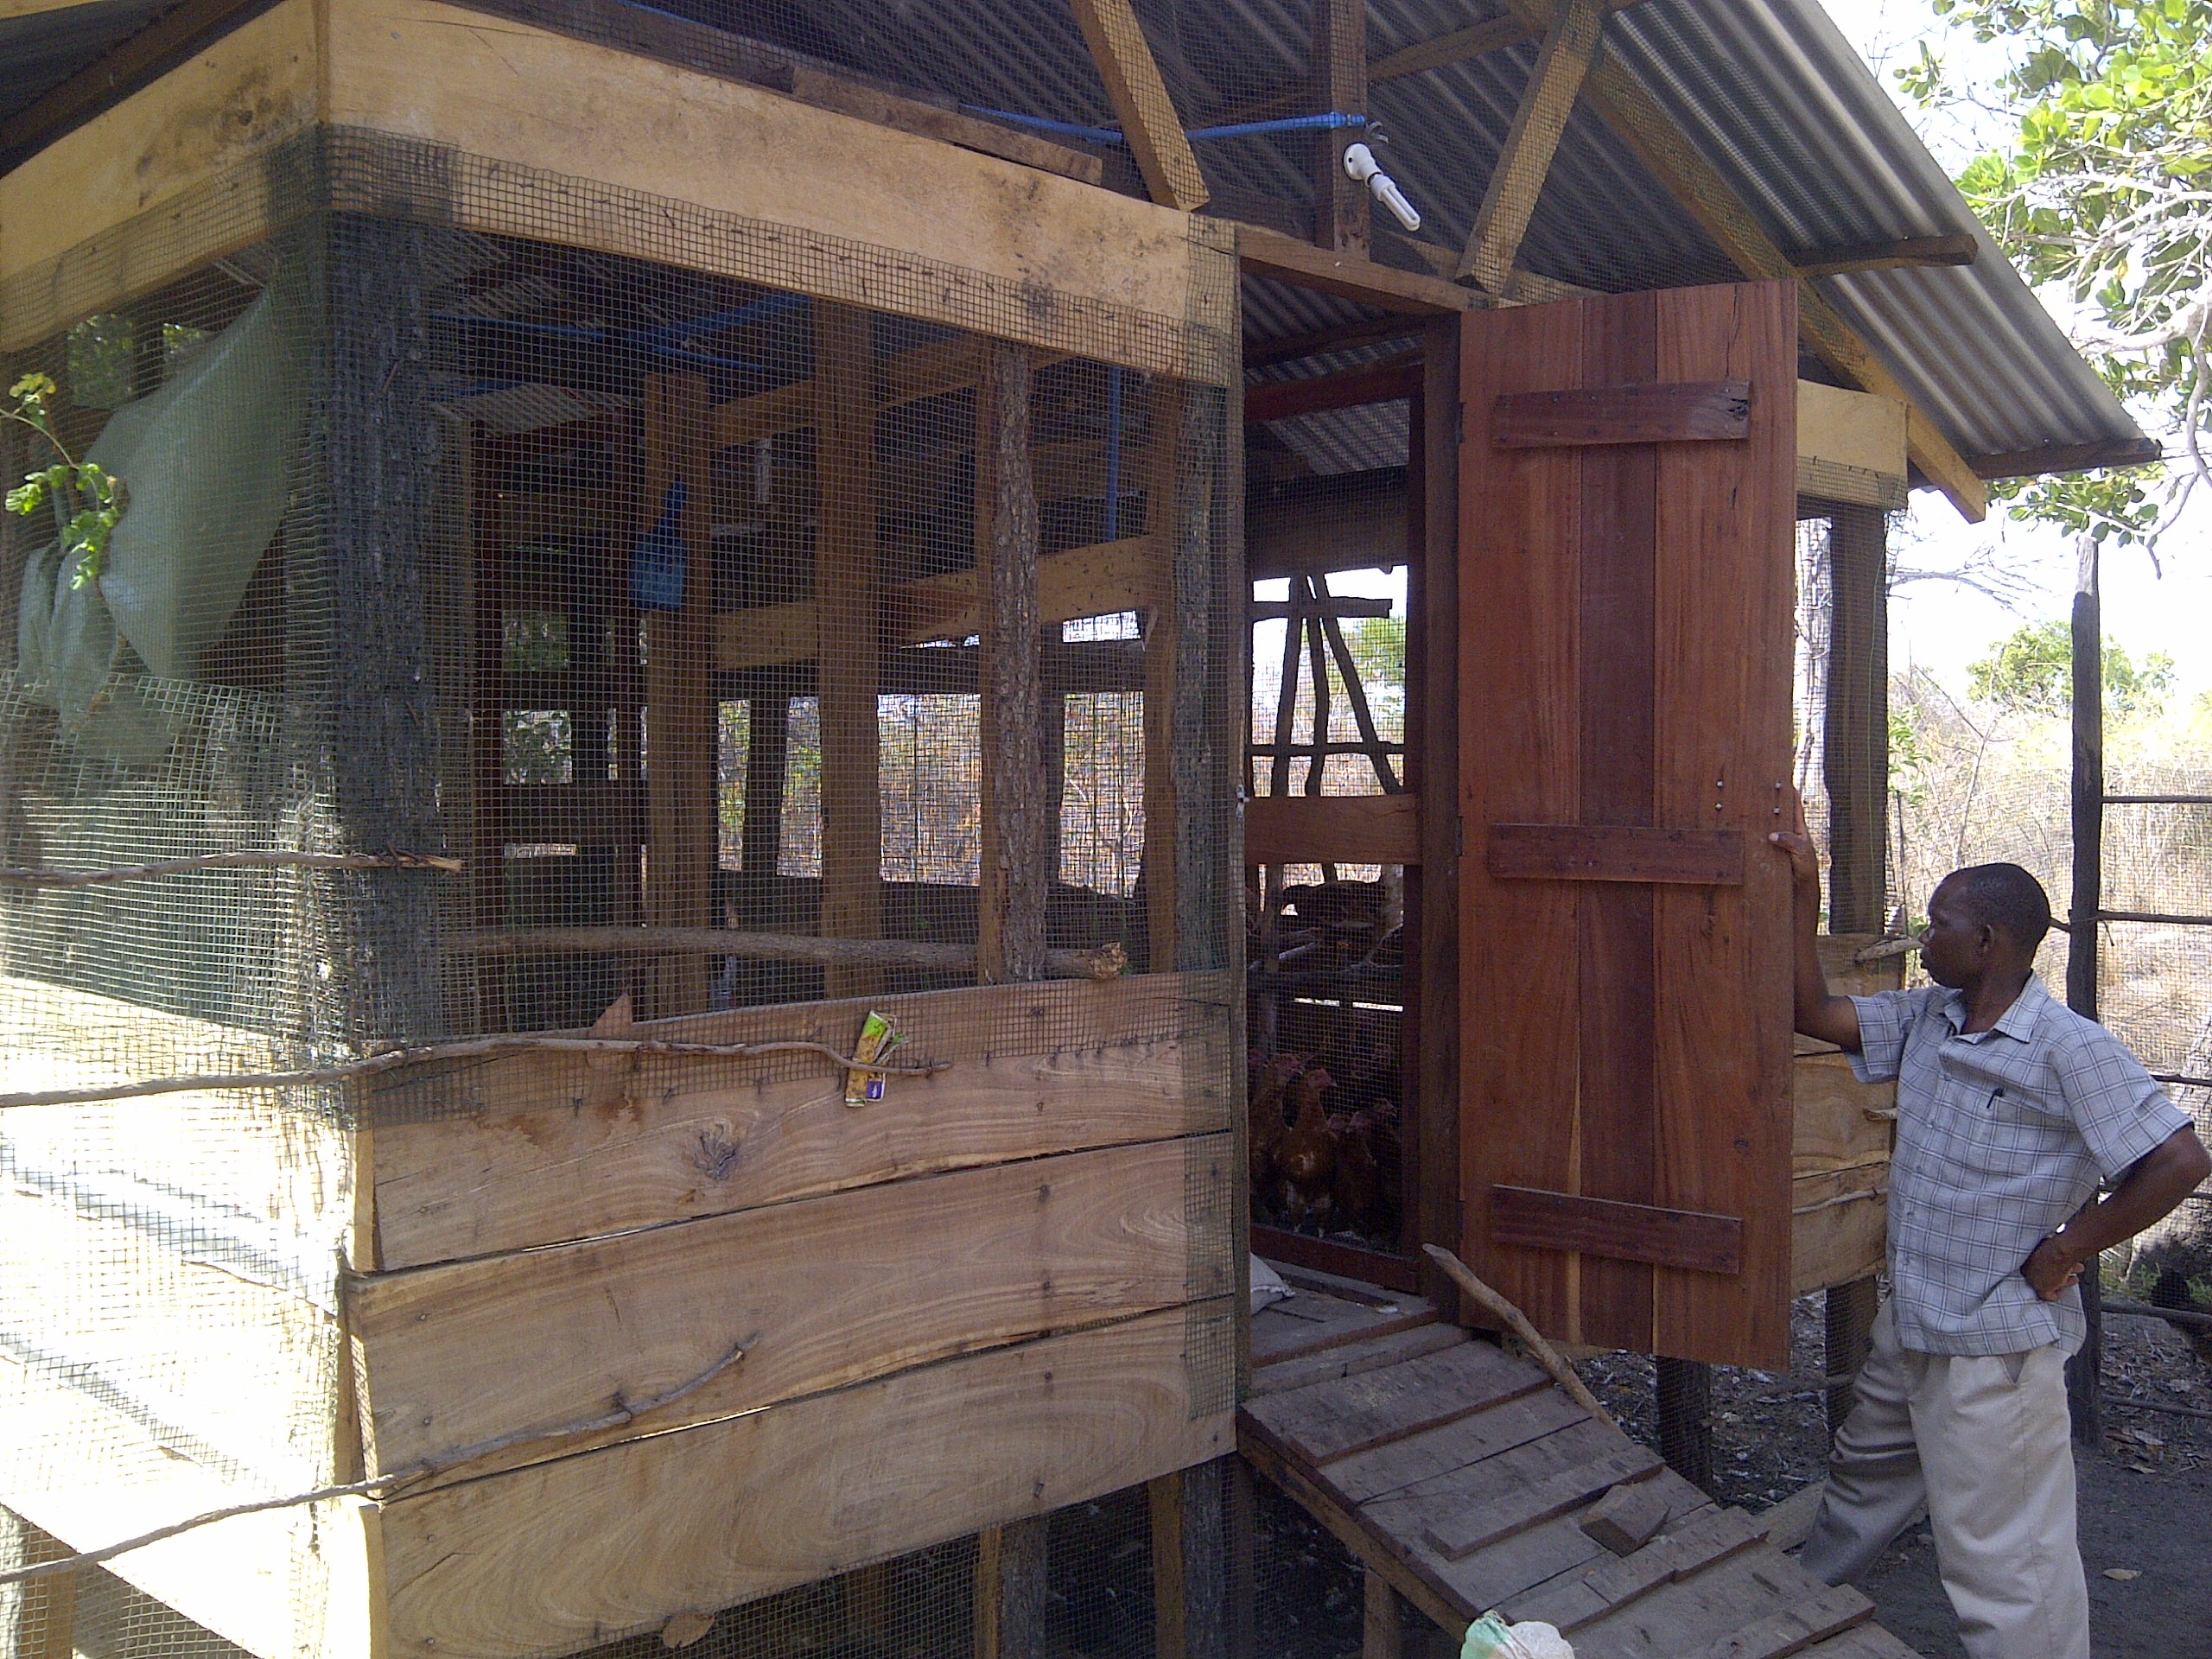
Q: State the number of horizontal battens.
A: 3